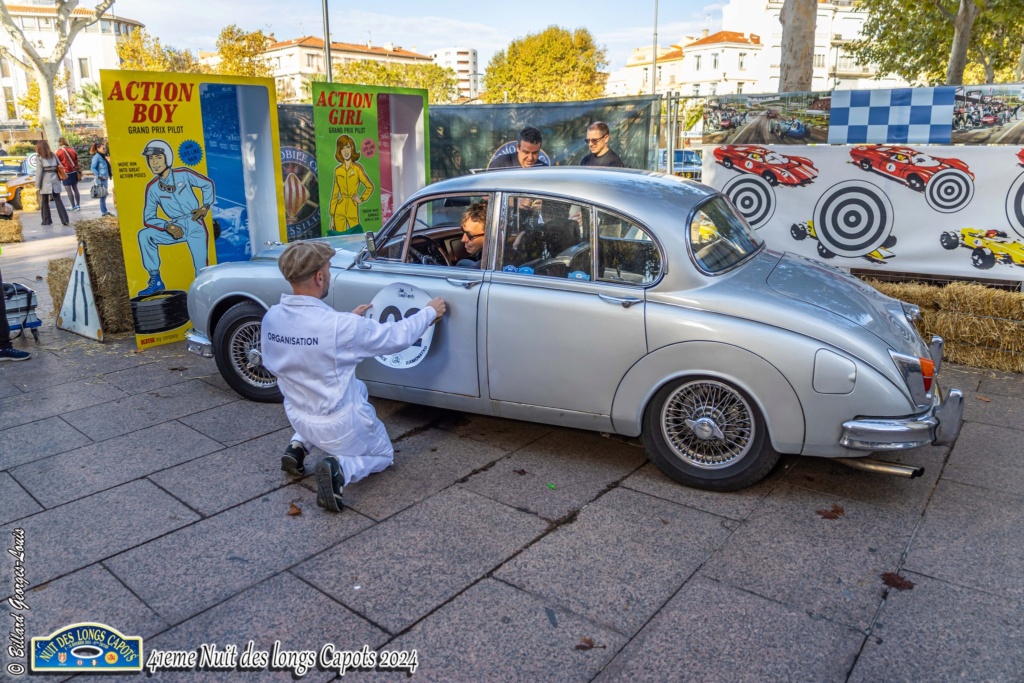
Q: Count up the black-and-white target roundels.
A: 4